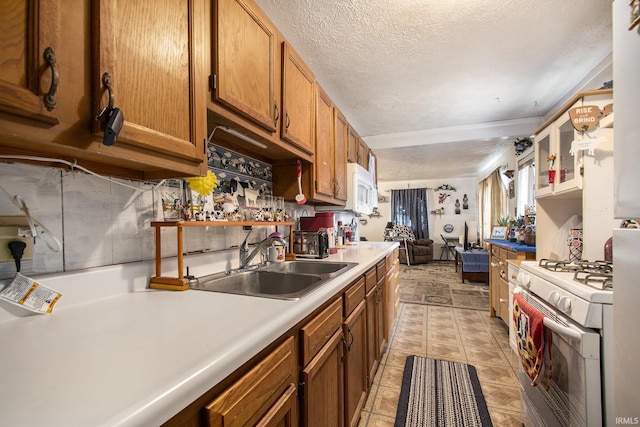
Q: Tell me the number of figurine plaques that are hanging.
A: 2